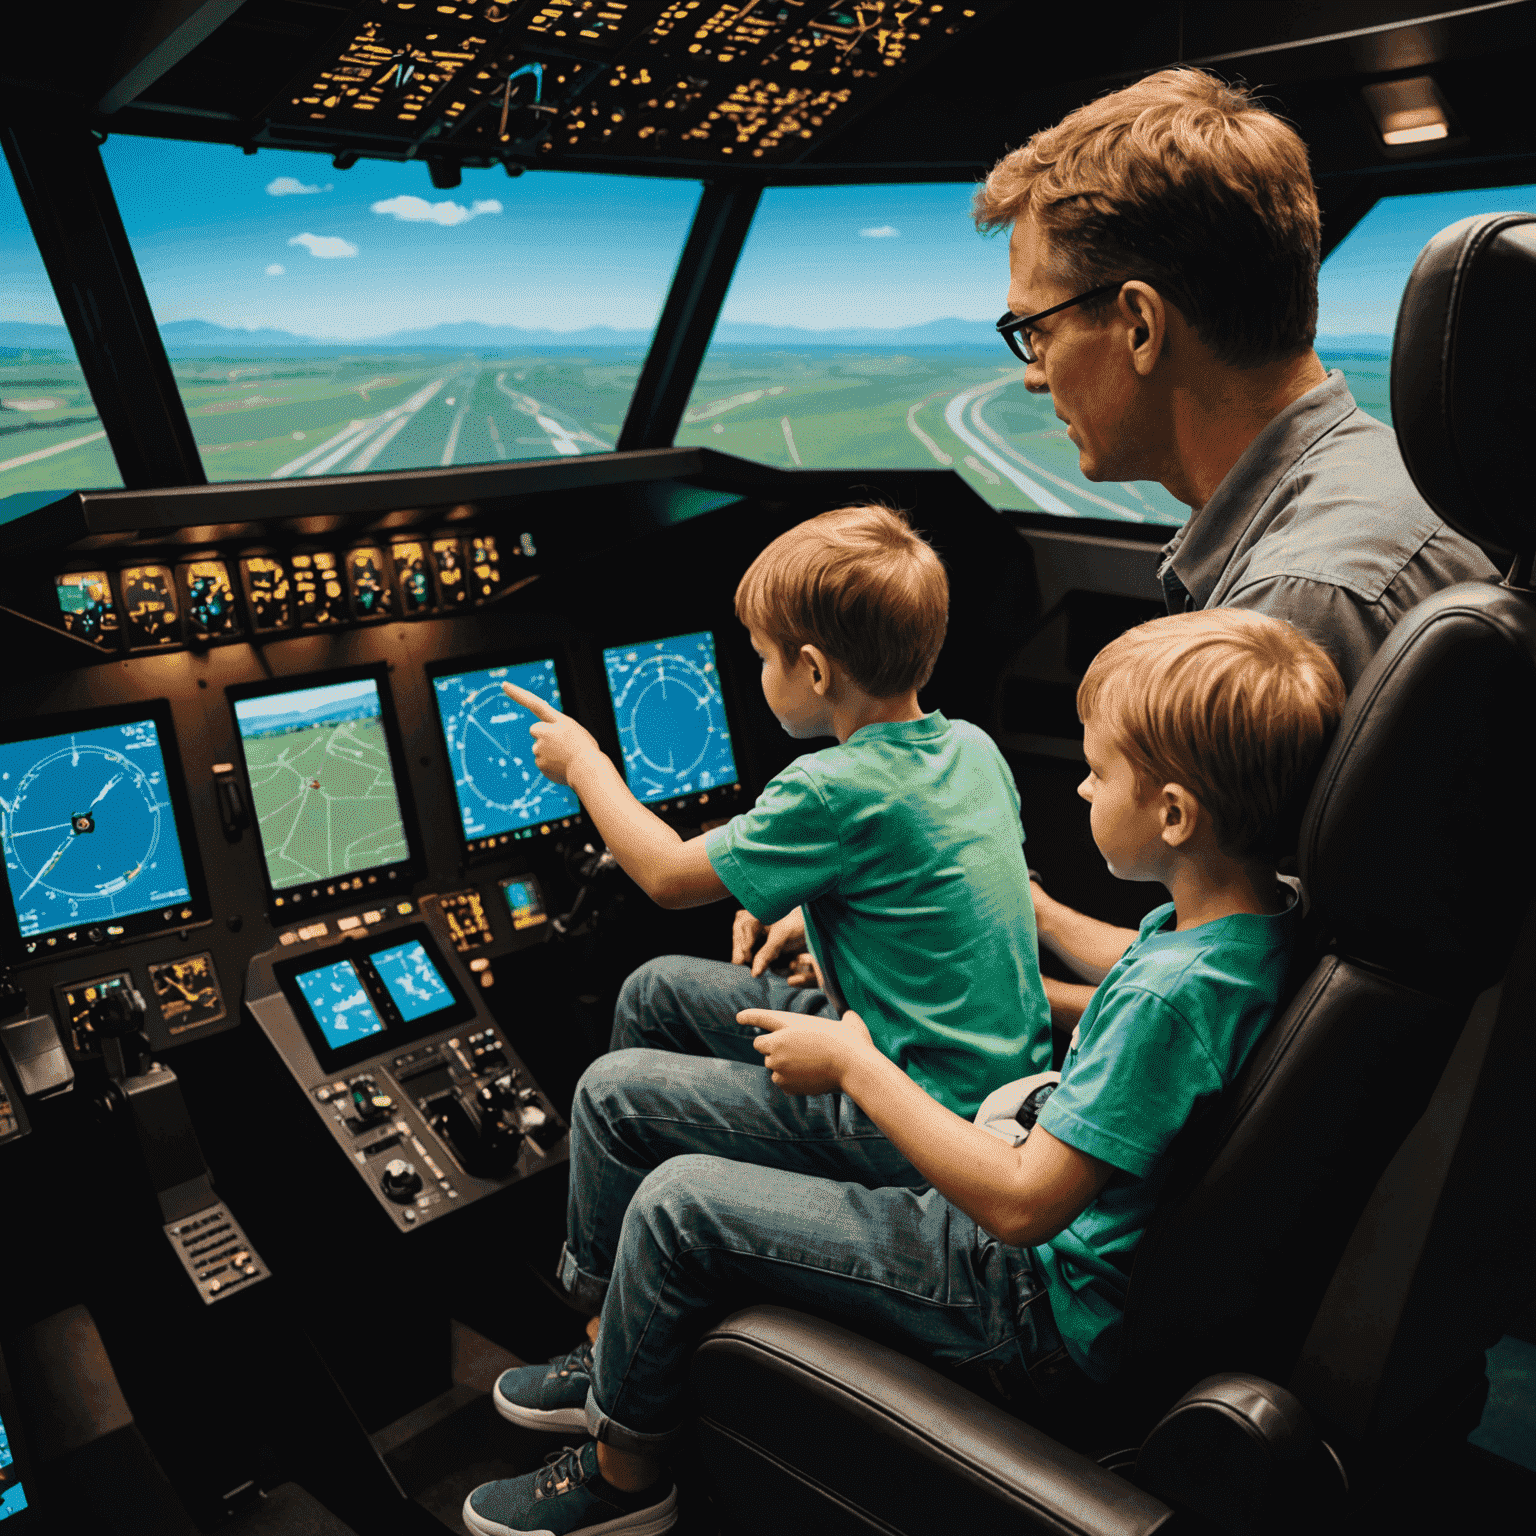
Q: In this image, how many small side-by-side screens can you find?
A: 2